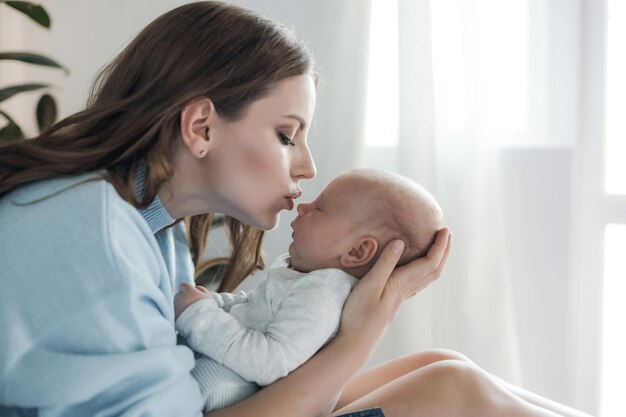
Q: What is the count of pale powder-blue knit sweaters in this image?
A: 1